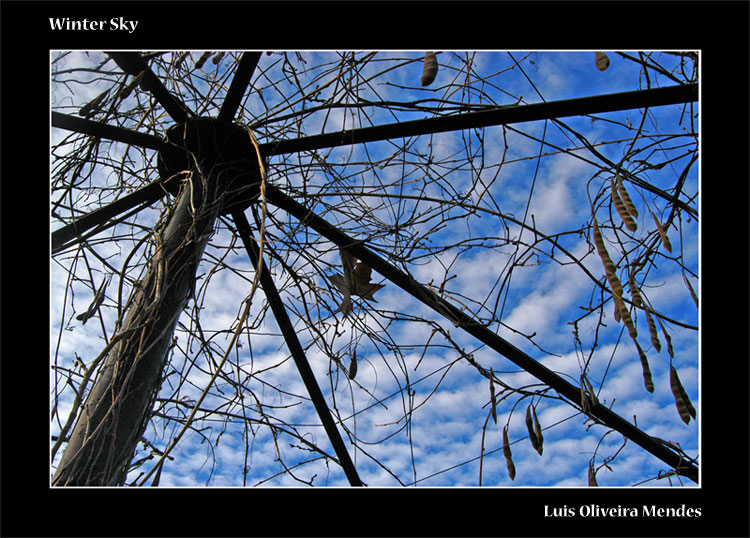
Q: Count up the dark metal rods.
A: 7